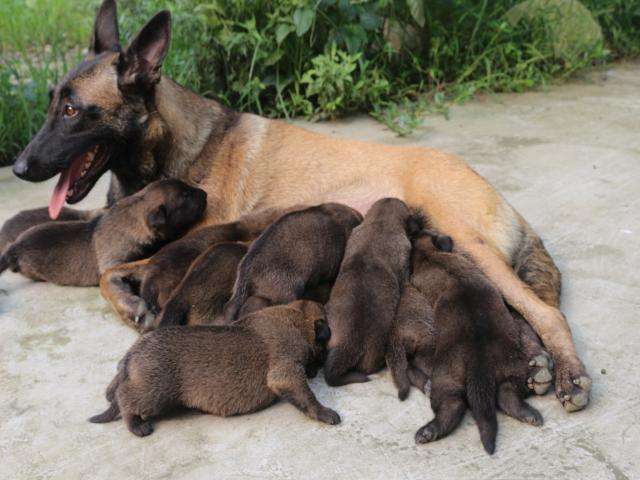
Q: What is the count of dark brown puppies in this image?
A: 9